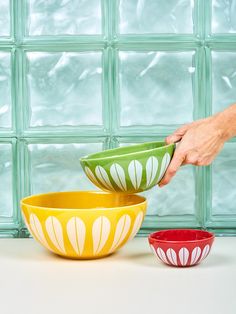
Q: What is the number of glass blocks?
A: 12